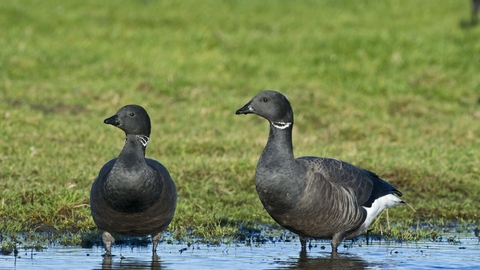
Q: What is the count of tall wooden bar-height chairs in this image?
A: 0